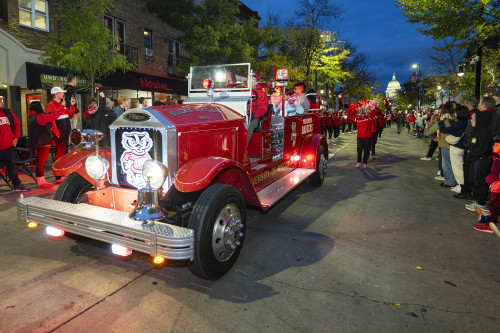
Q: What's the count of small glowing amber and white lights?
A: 4